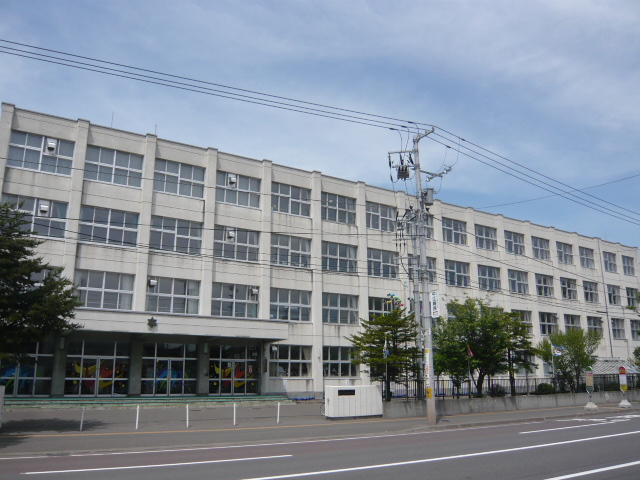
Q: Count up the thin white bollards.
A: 5